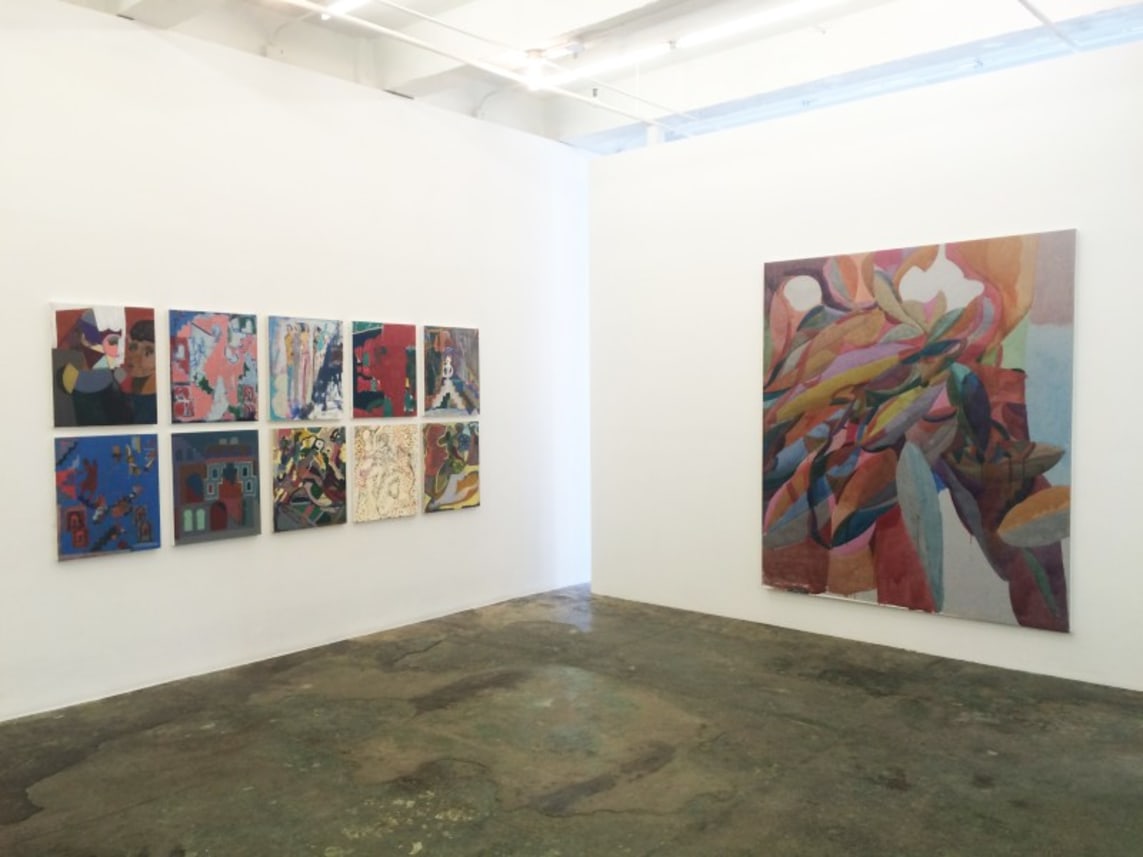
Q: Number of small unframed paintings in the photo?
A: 10